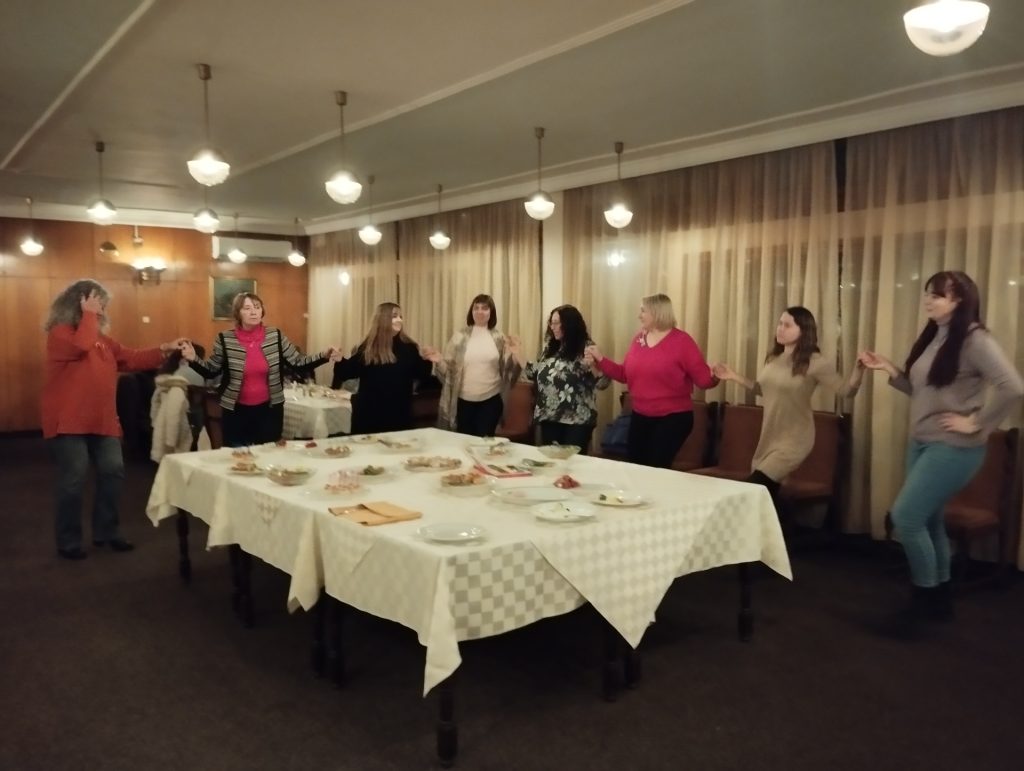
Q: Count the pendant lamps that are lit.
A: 12